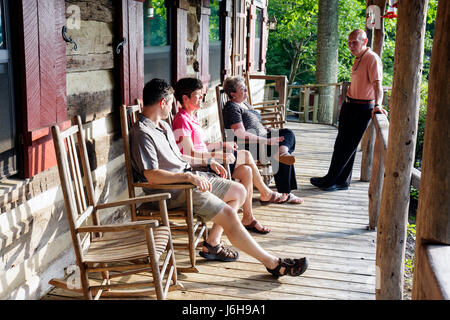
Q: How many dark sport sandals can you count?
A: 2